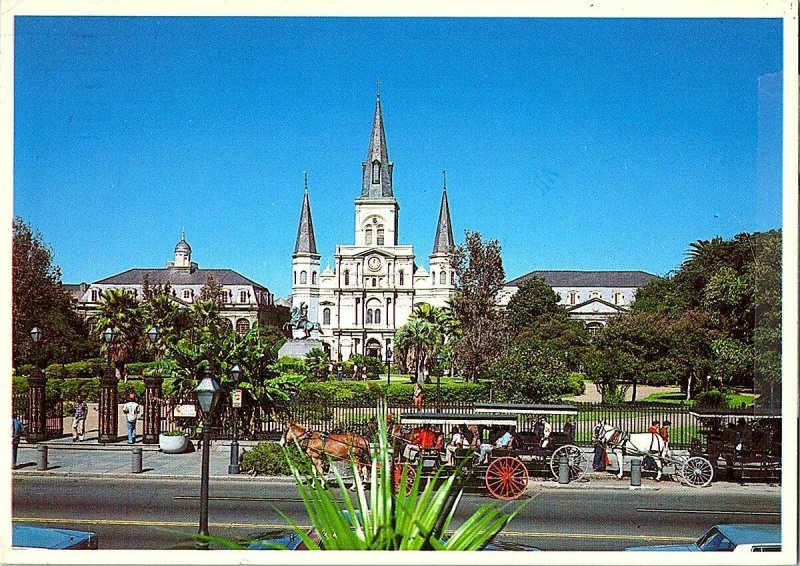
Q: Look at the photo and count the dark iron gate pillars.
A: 3